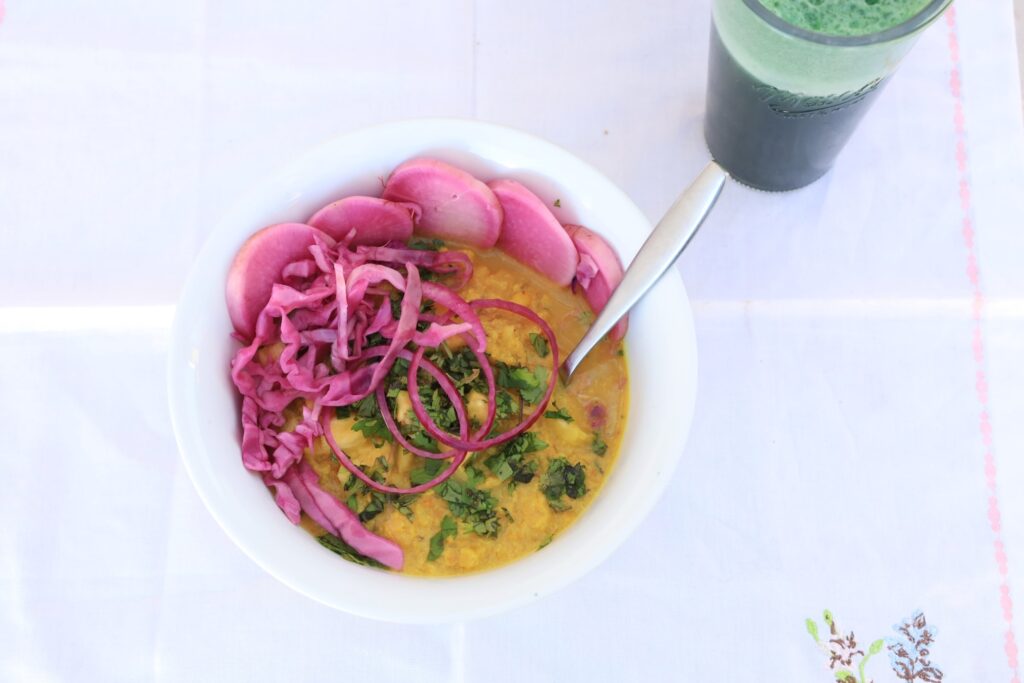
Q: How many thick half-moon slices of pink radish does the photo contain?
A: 5